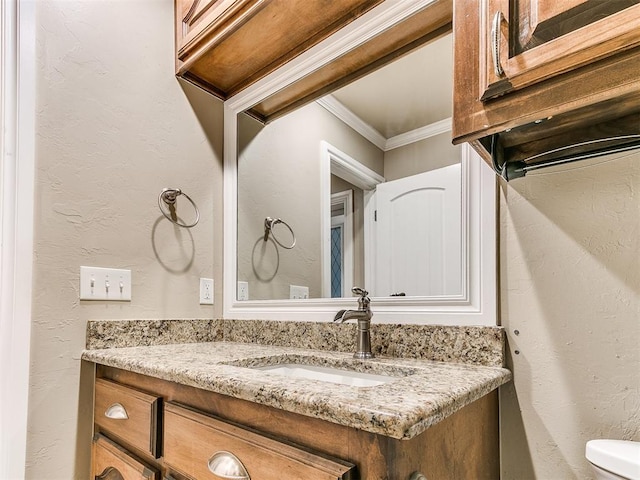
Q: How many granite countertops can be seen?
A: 1